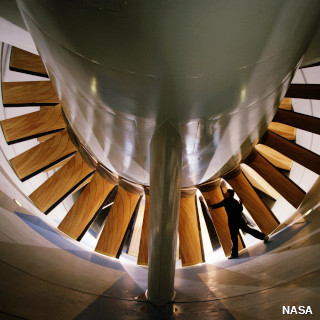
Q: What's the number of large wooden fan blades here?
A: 15